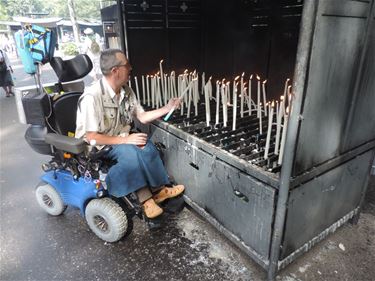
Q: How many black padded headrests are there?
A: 1